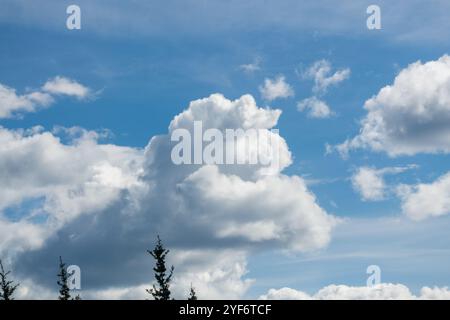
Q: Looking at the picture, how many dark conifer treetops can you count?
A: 4